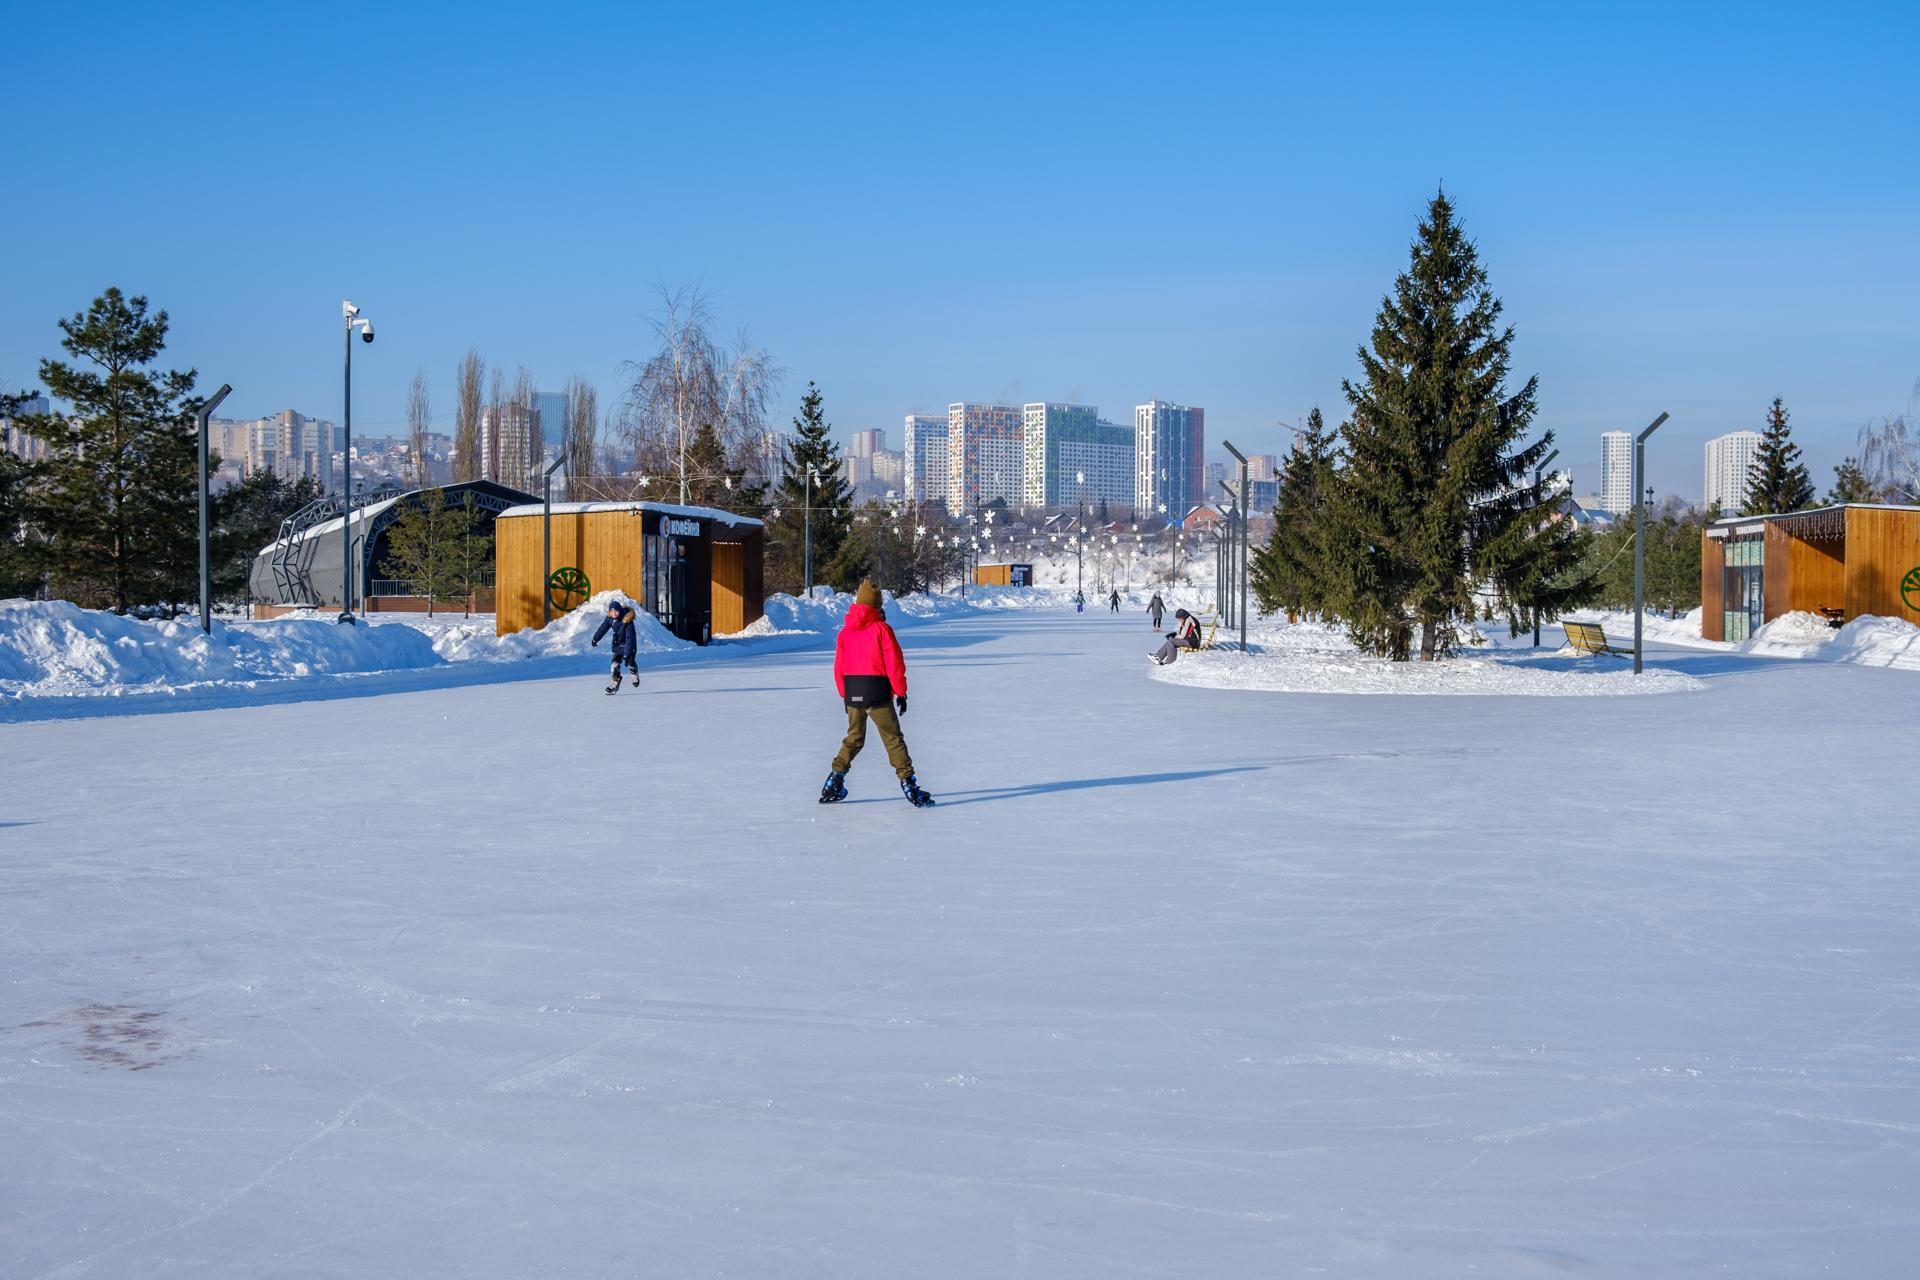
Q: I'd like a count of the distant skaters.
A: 3